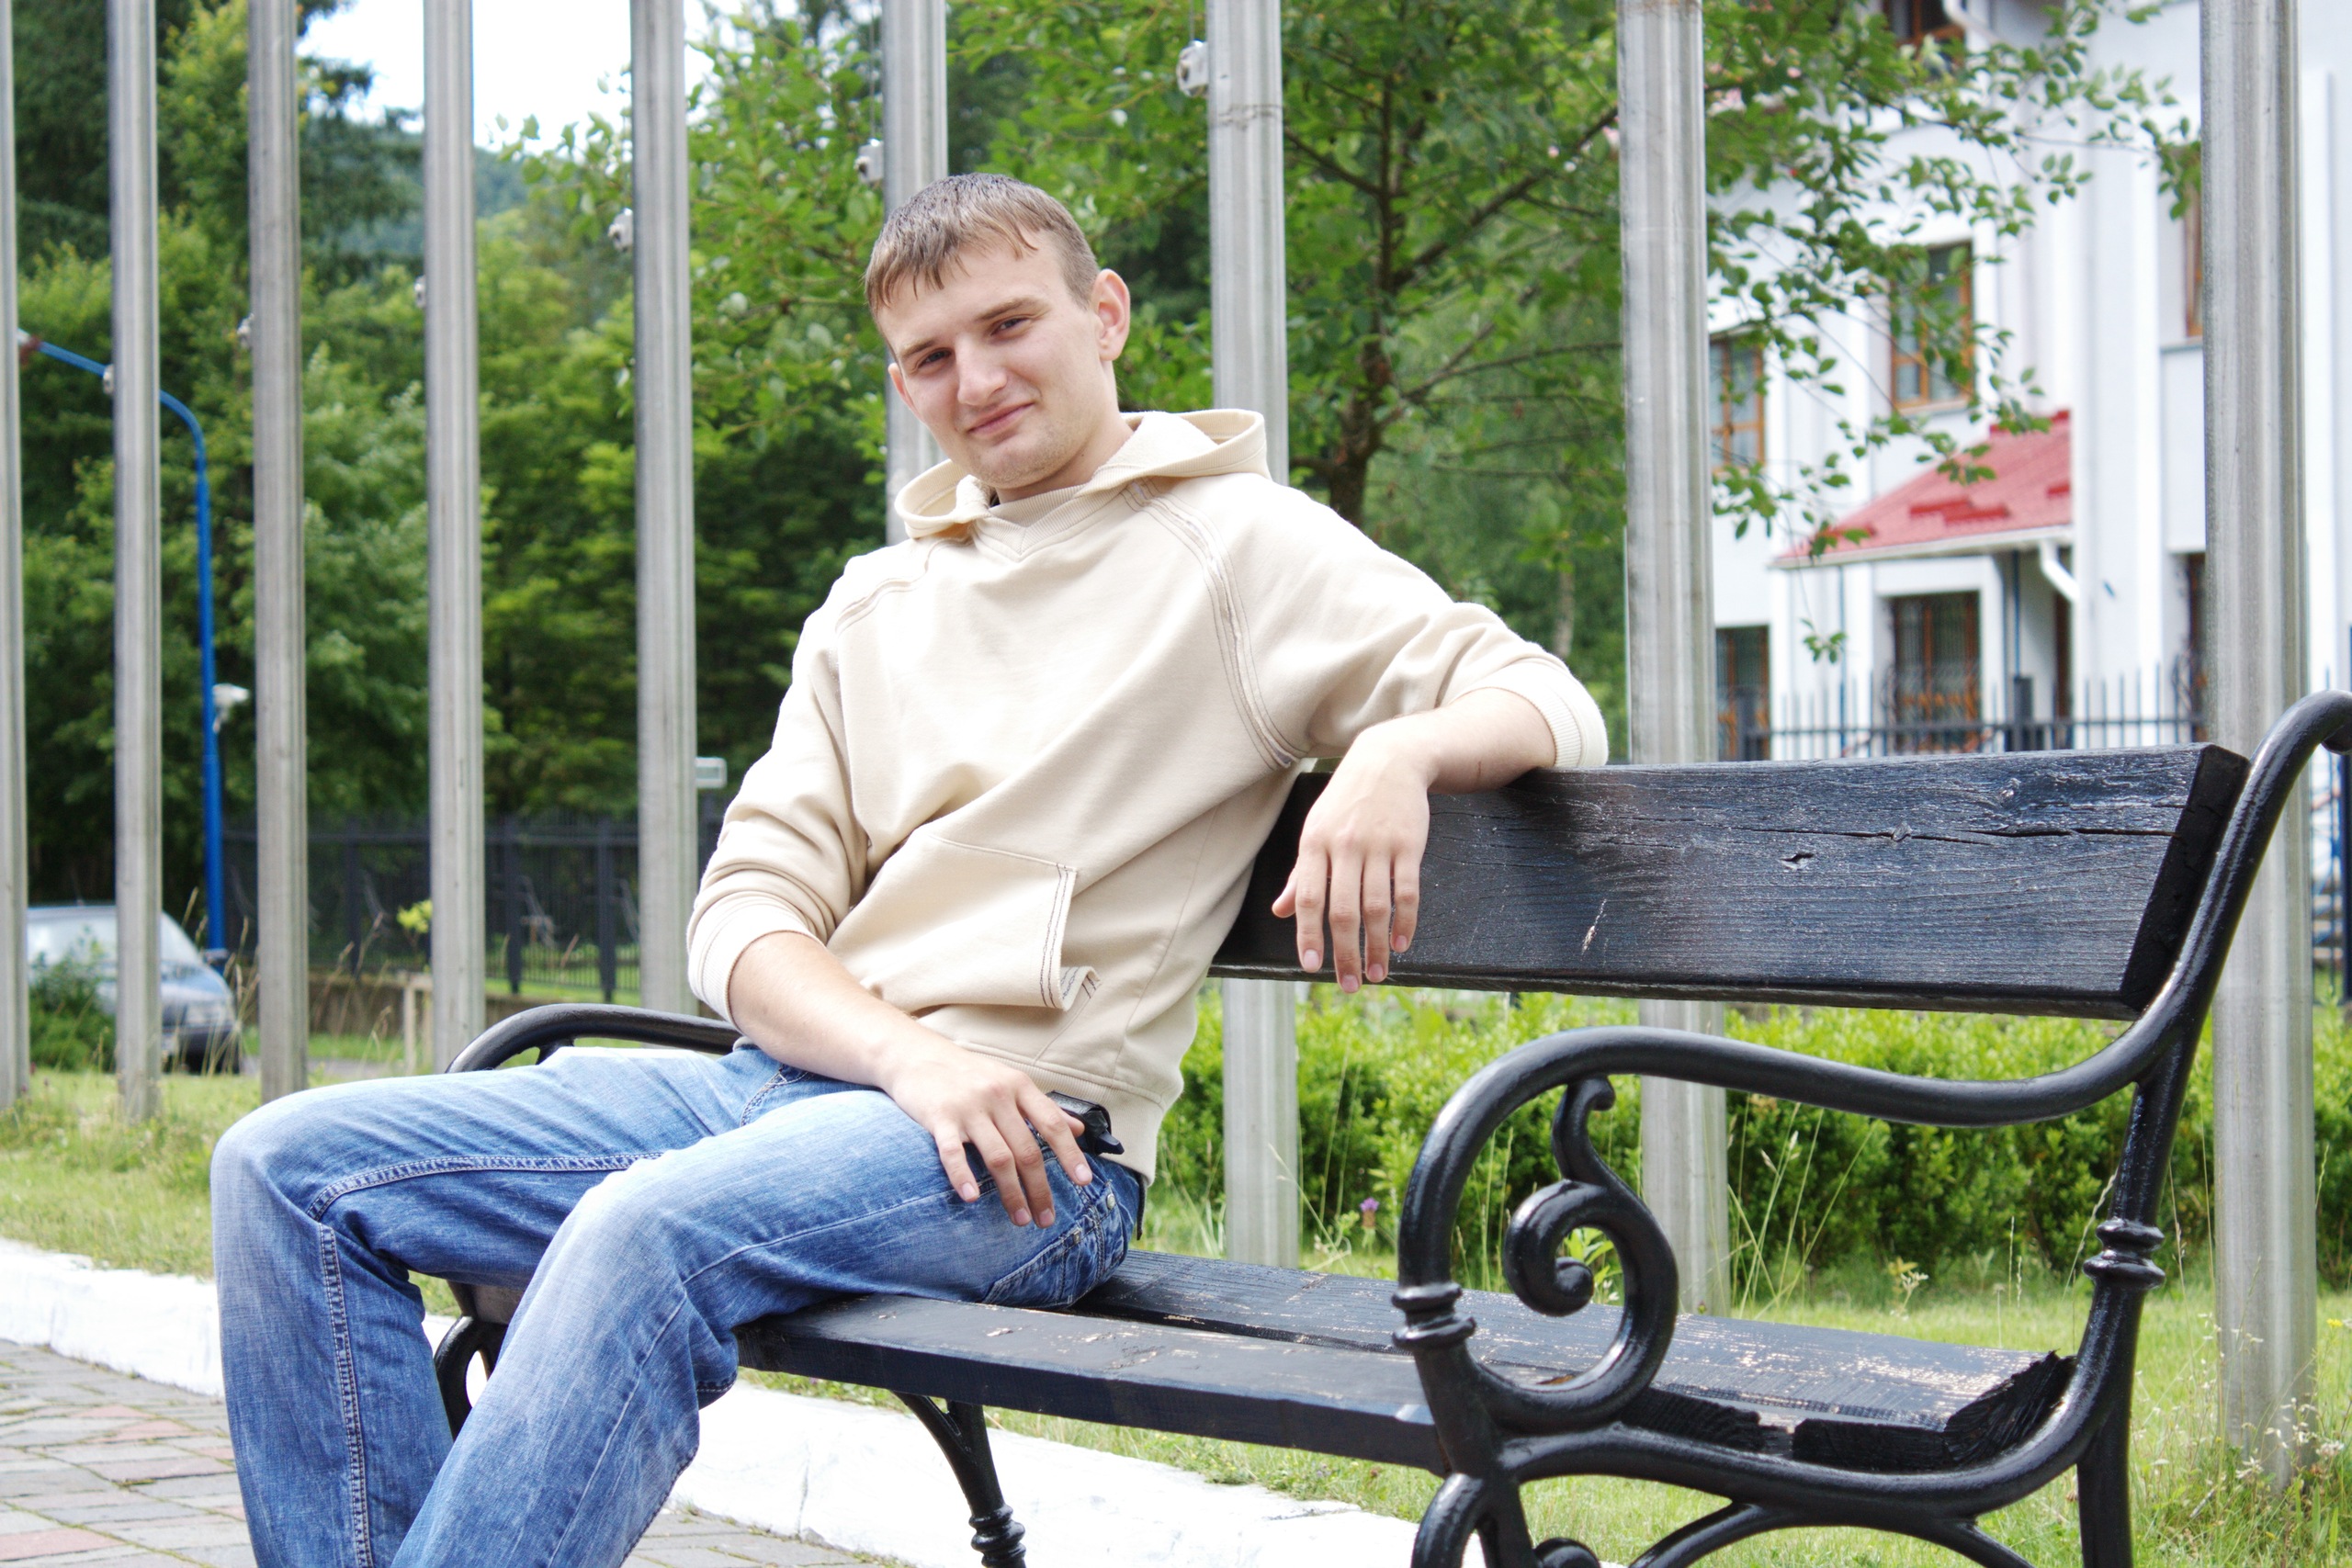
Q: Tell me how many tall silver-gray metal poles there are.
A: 9